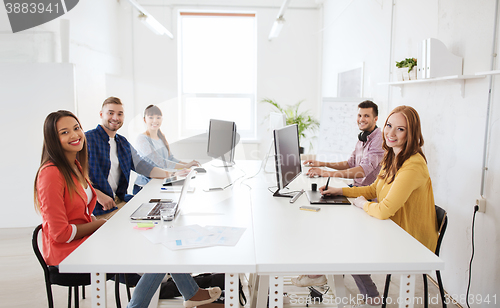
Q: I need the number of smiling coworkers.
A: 5